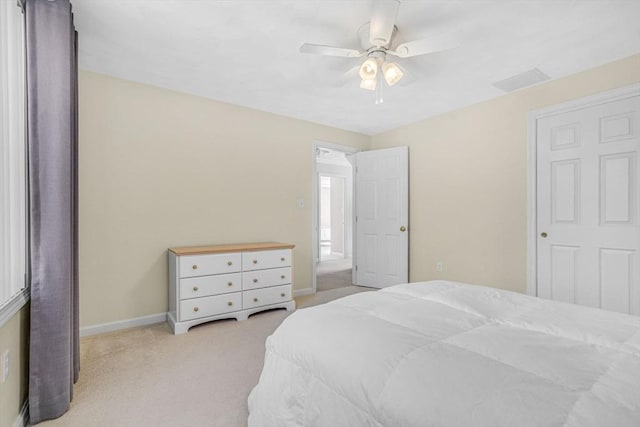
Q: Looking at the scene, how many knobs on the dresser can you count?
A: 12